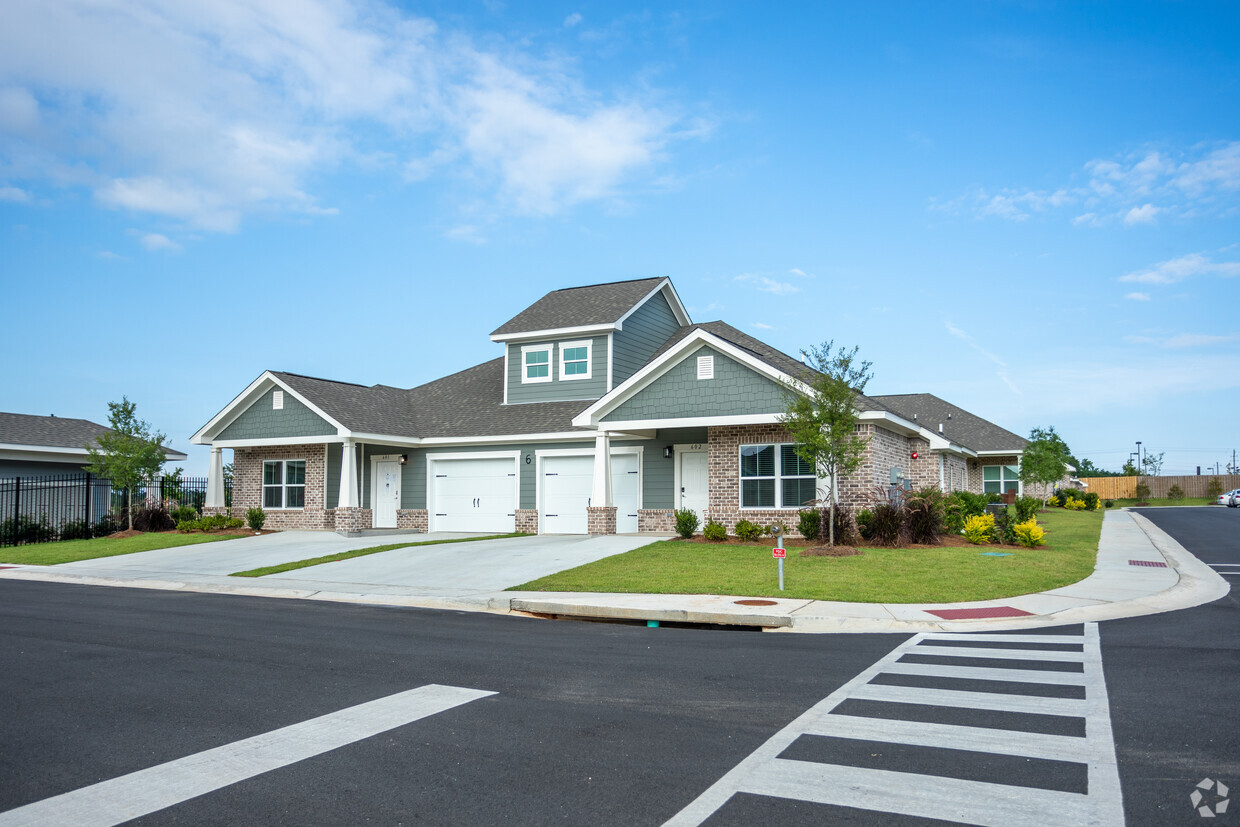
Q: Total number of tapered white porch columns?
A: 3